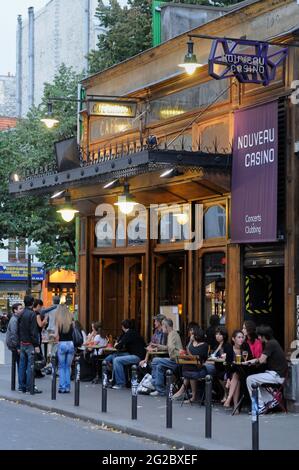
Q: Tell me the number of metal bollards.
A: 9